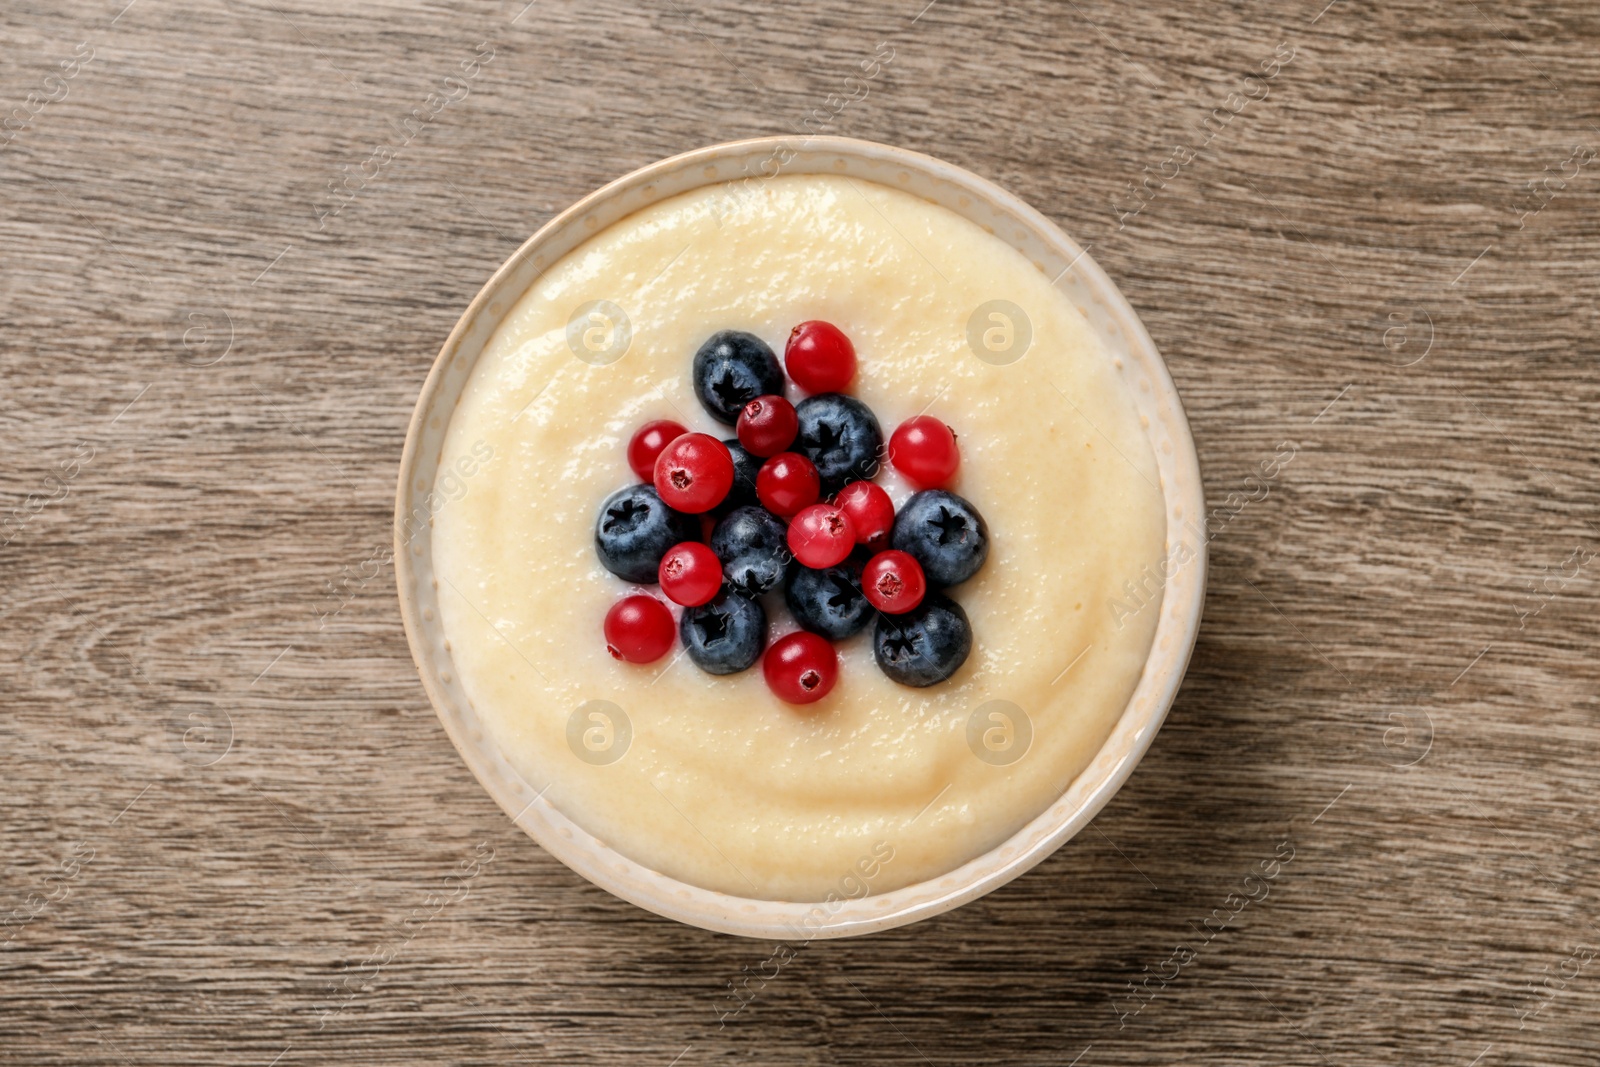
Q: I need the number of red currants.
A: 12